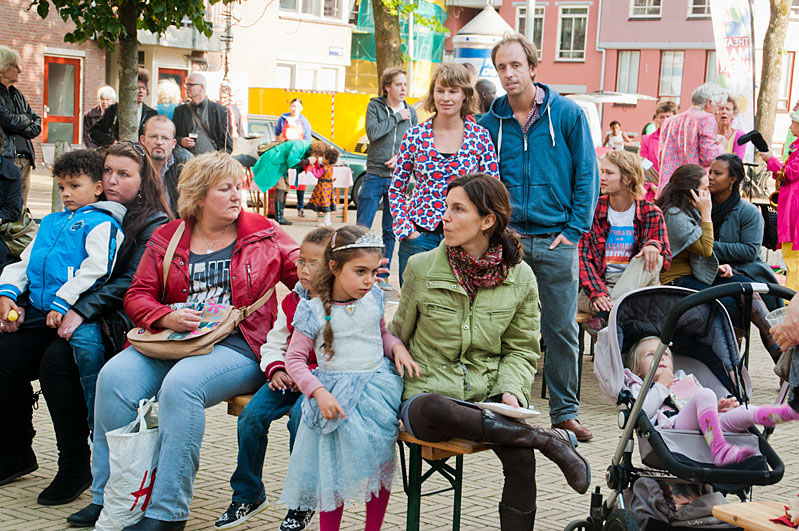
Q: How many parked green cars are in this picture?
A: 1